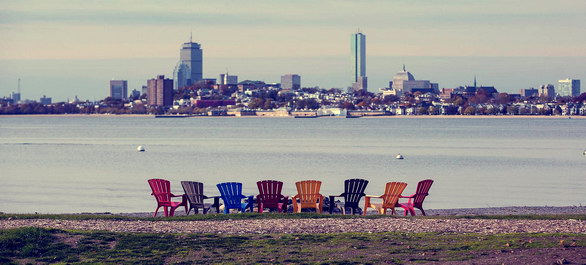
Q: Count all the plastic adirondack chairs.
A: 8